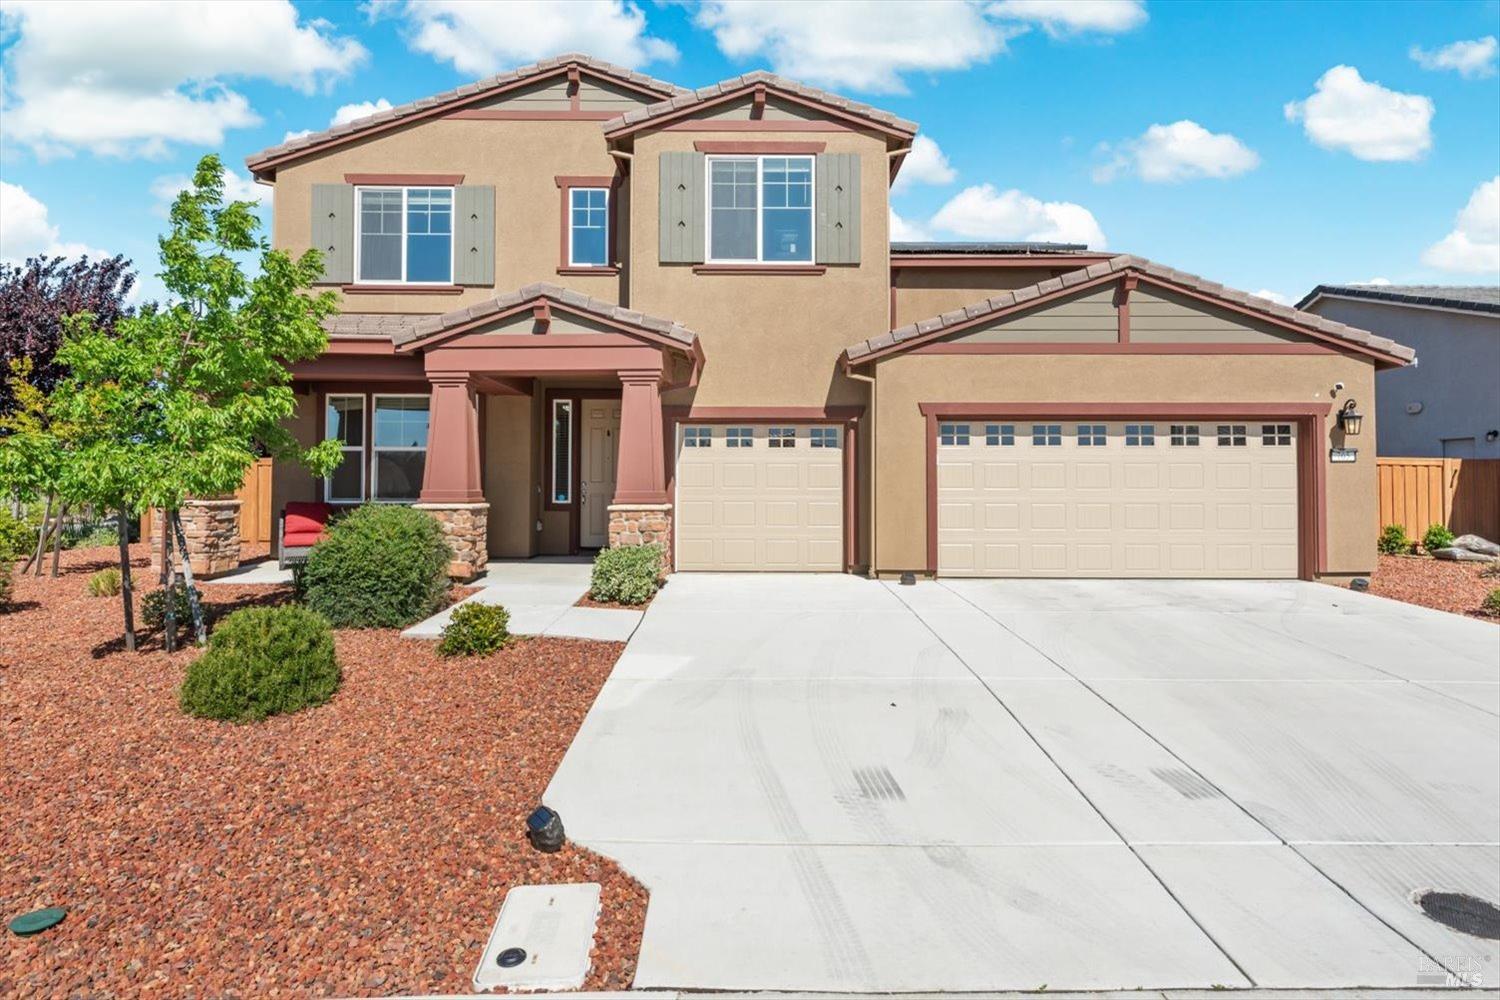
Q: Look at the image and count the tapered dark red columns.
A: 2